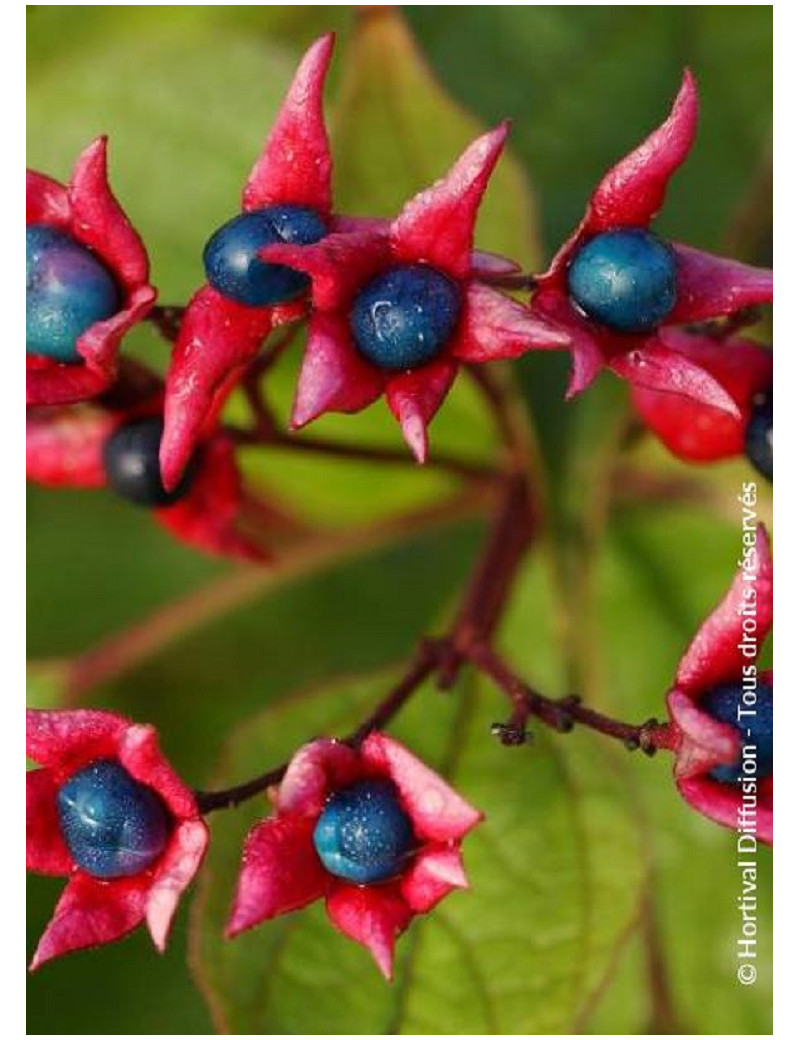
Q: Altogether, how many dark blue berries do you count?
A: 9